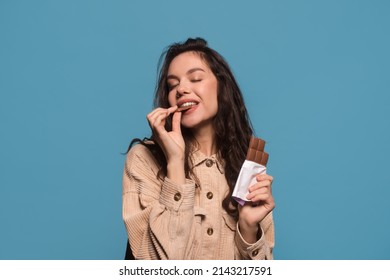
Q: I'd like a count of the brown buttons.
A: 5